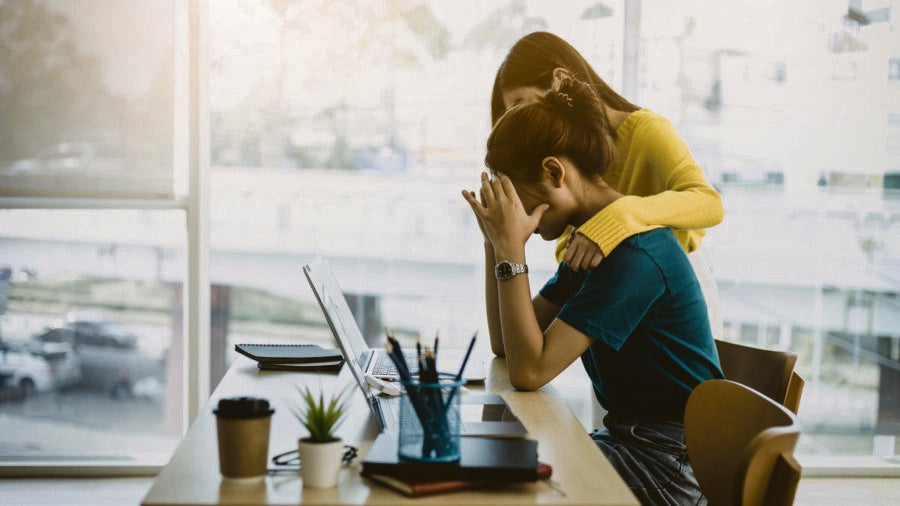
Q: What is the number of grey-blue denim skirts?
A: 1